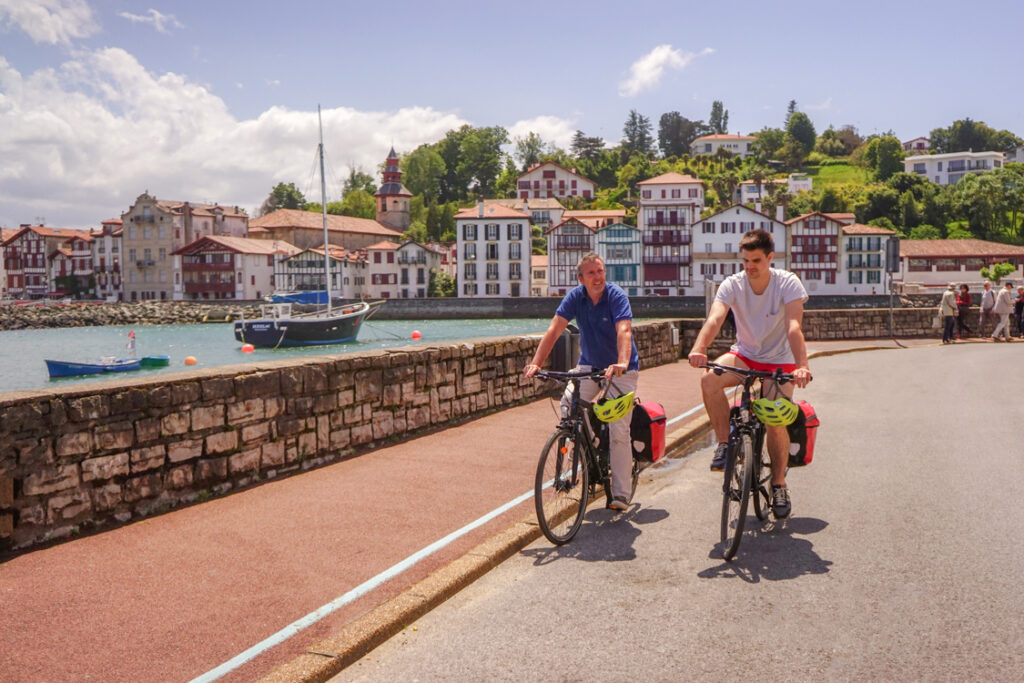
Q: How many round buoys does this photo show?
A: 3